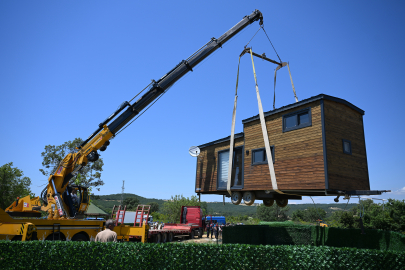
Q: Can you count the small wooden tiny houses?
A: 1